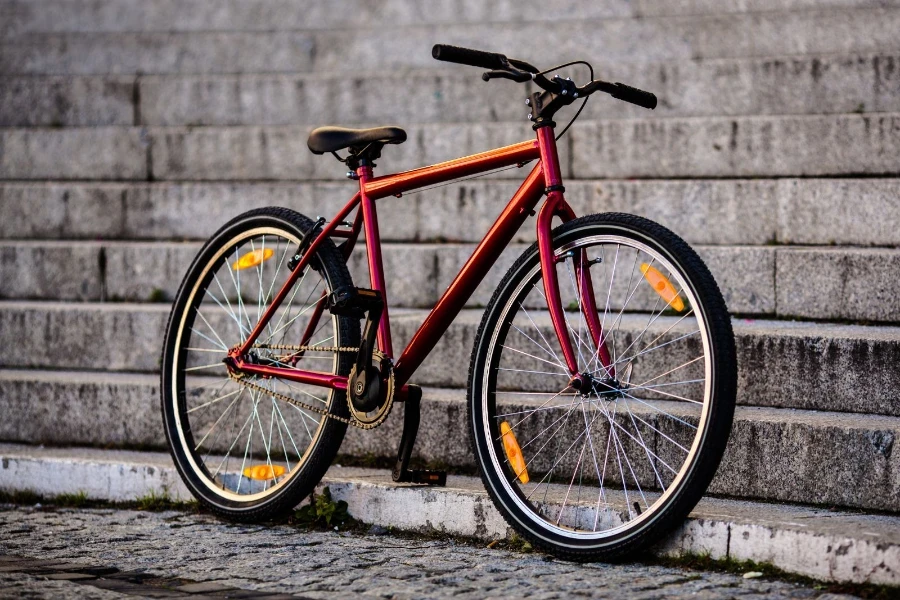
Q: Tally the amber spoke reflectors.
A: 4